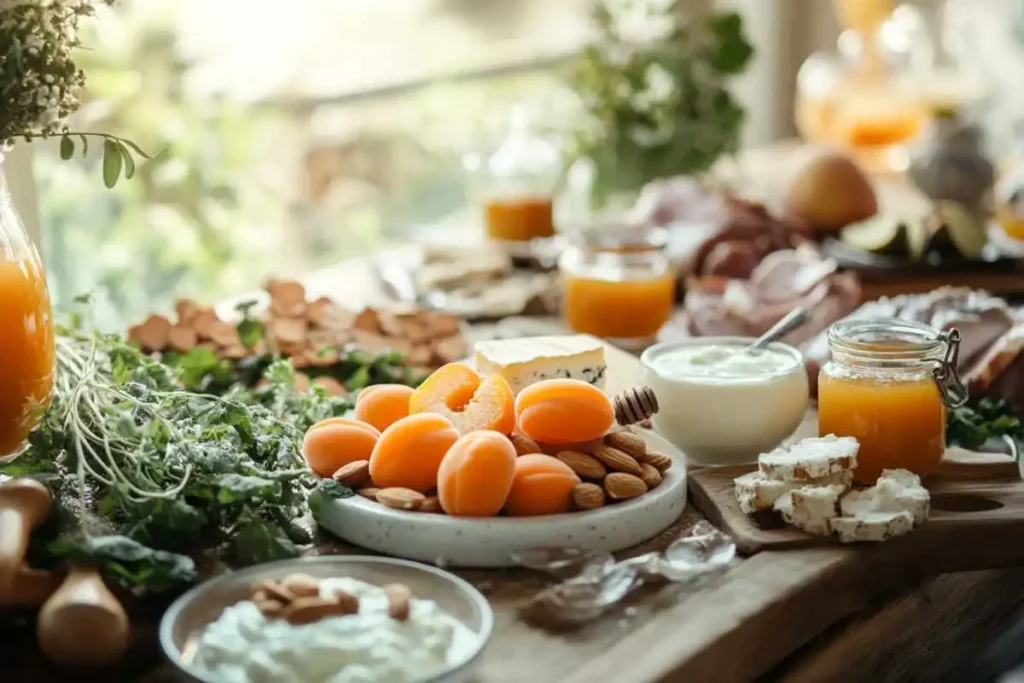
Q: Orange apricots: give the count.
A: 7